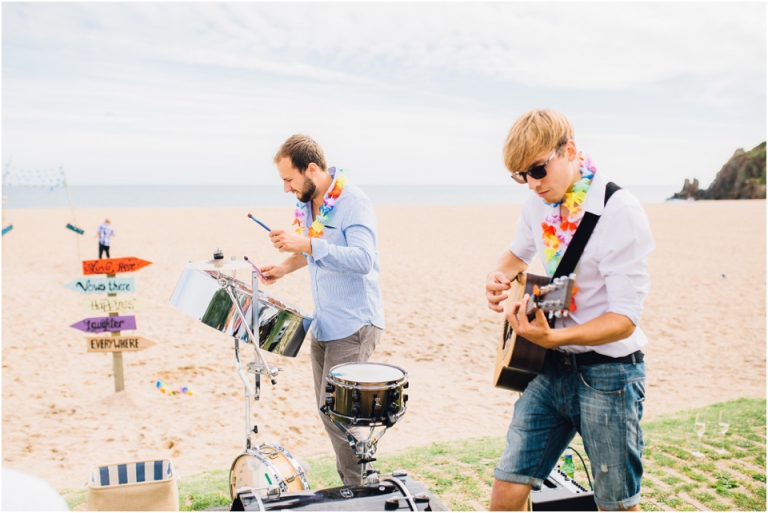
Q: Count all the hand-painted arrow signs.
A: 5